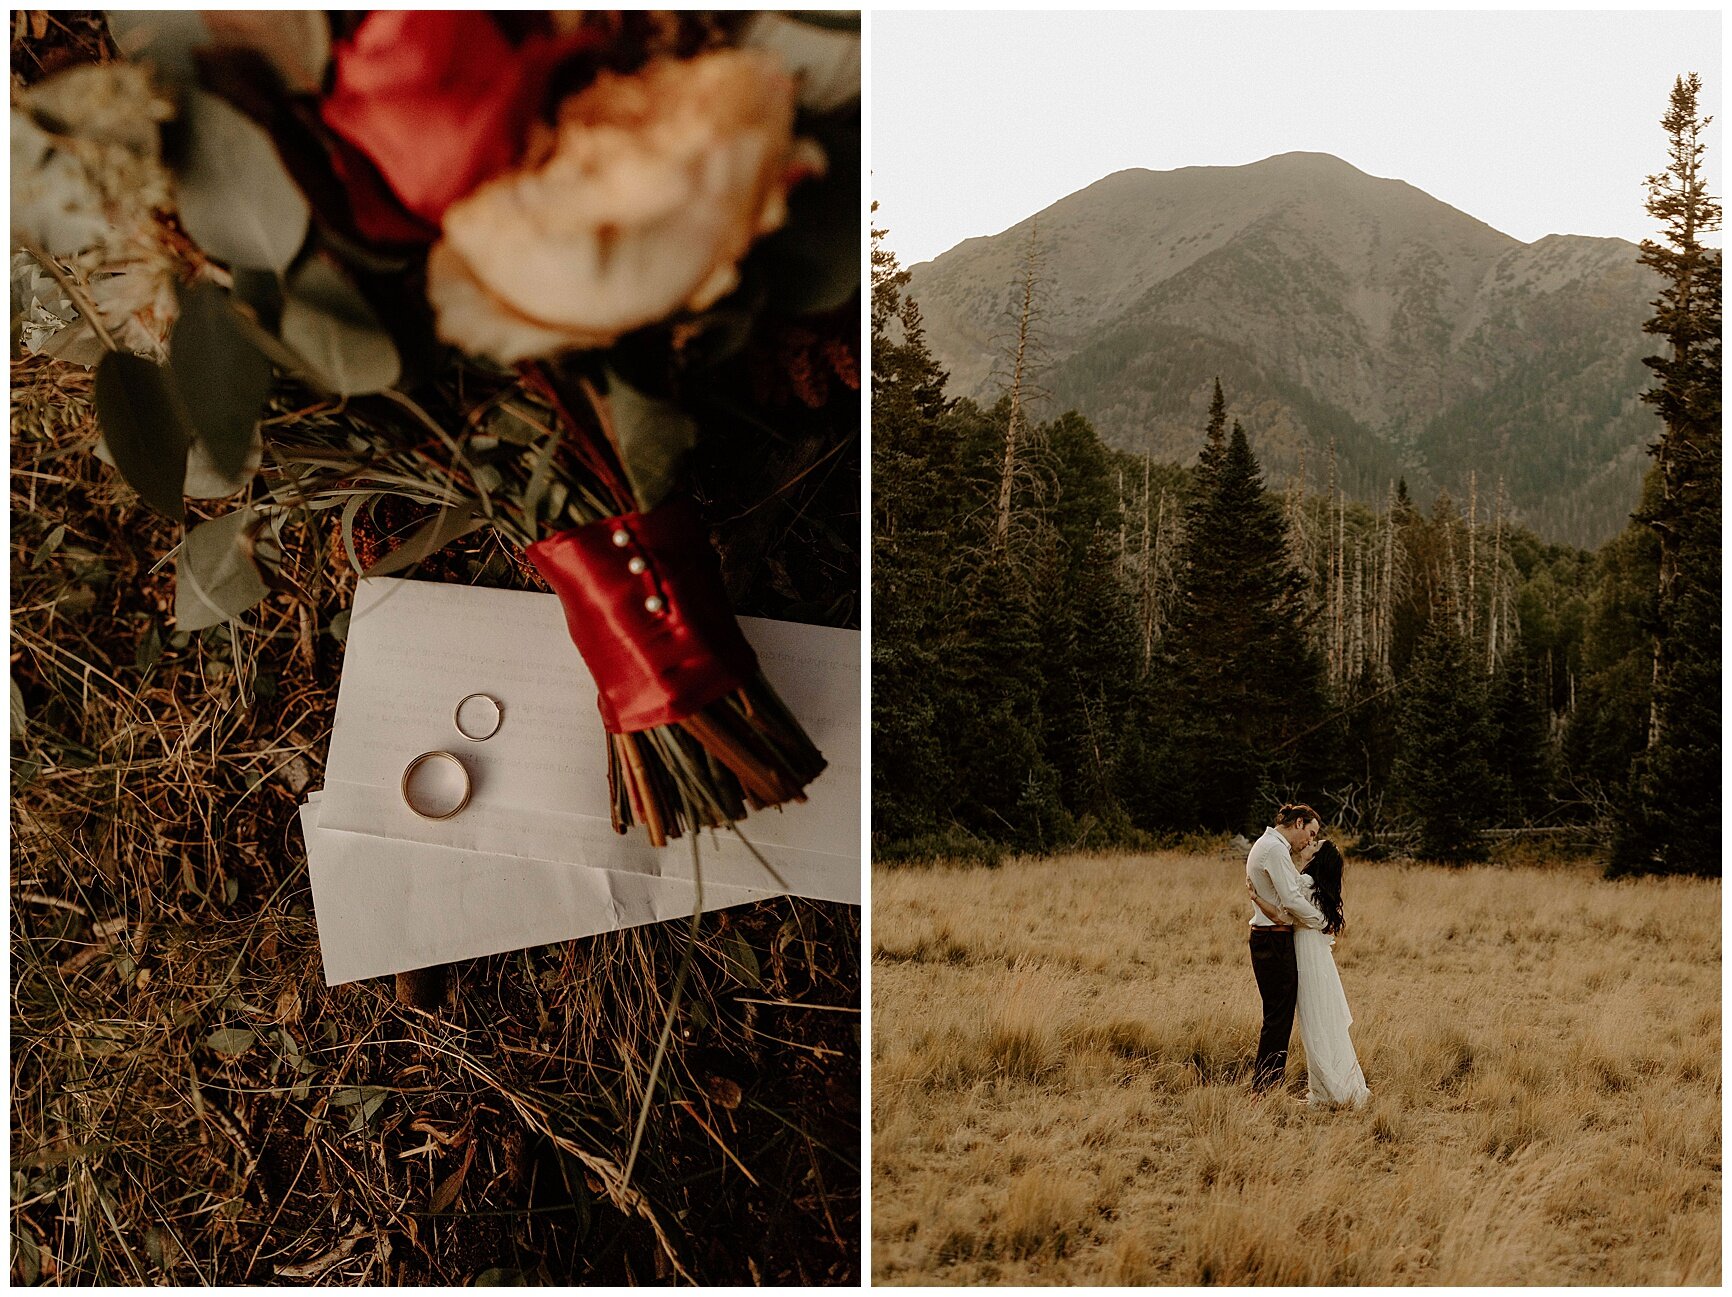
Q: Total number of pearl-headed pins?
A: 3